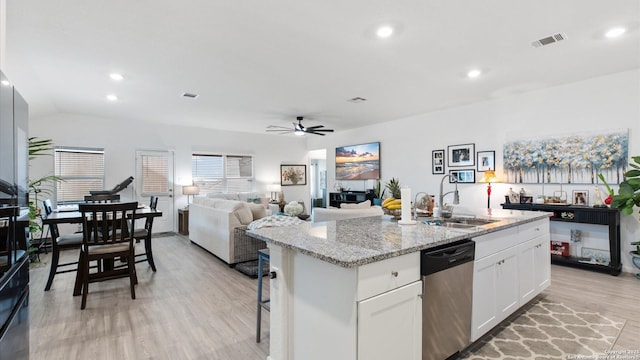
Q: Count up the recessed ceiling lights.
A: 5